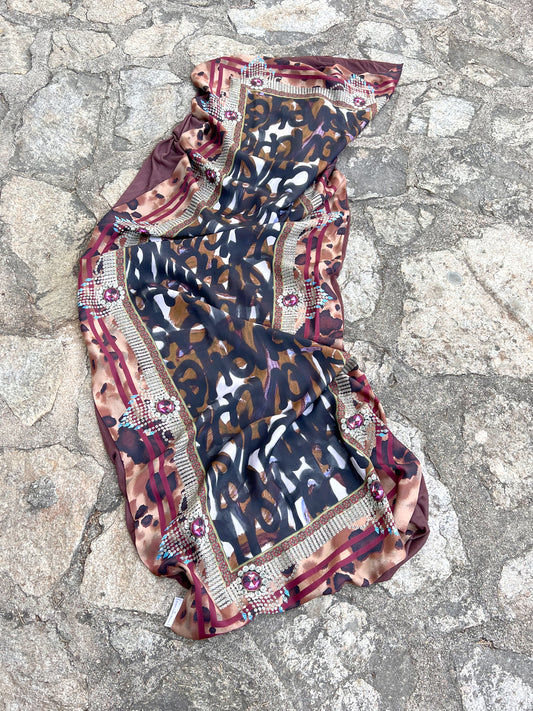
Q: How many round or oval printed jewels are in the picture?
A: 12